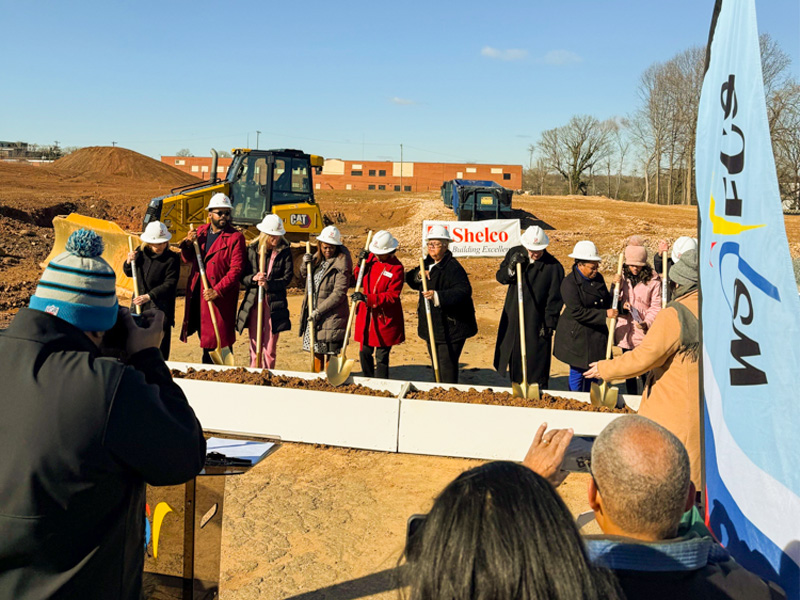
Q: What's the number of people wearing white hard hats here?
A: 9